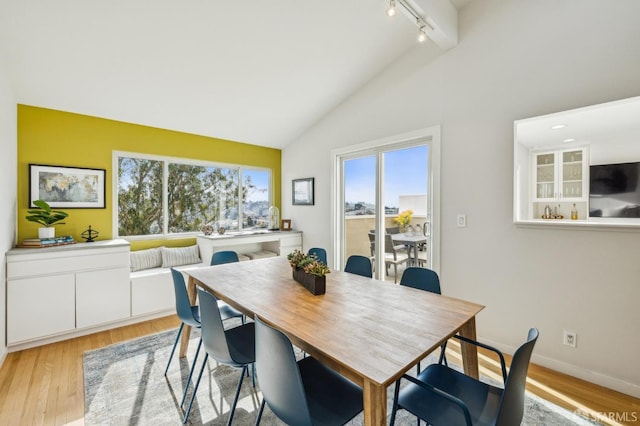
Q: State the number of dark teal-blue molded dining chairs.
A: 8